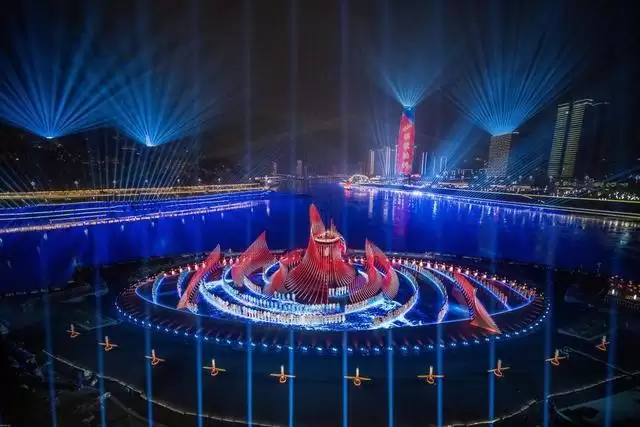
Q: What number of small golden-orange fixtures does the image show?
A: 10